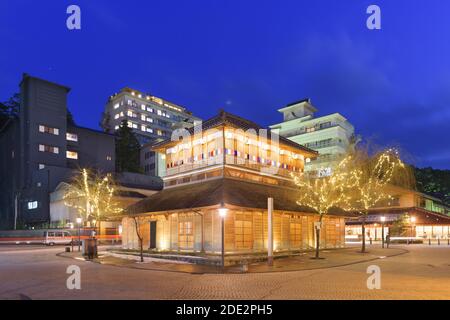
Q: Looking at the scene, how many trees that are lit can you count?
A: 3